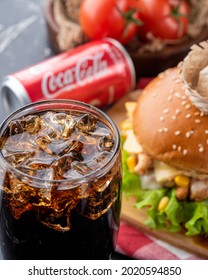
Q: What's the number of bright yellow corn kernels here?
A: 3